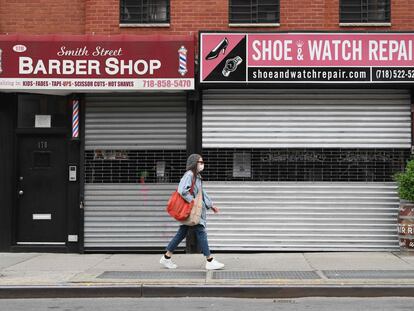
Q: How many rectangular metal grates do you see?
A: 3